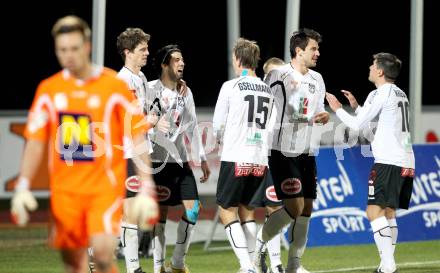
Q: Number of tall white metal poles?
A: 4